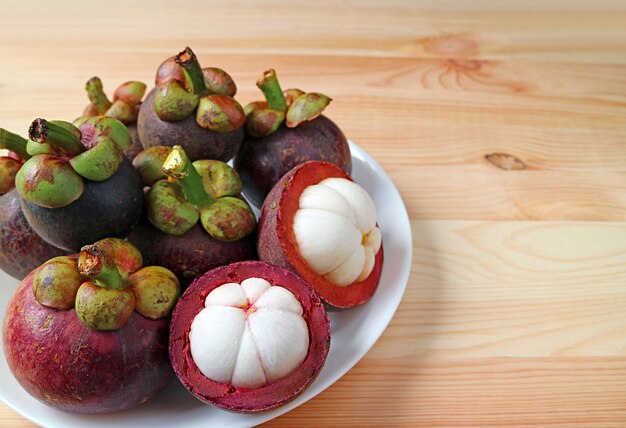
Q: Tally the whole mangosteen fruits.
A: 7